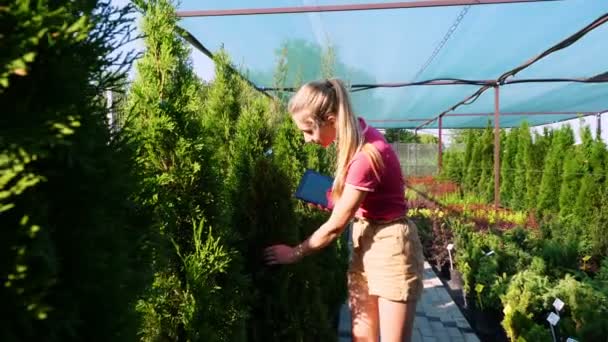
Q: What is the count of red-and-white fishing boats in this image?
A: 0